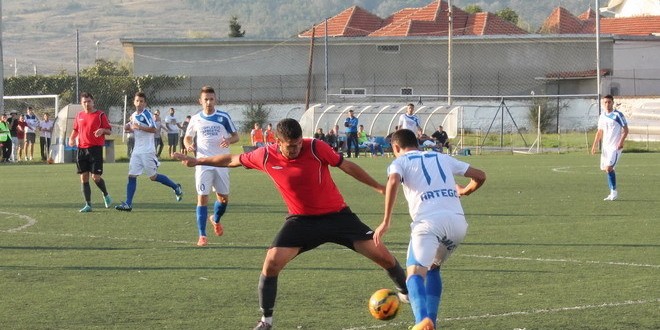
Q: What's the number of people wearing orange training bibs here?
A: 2